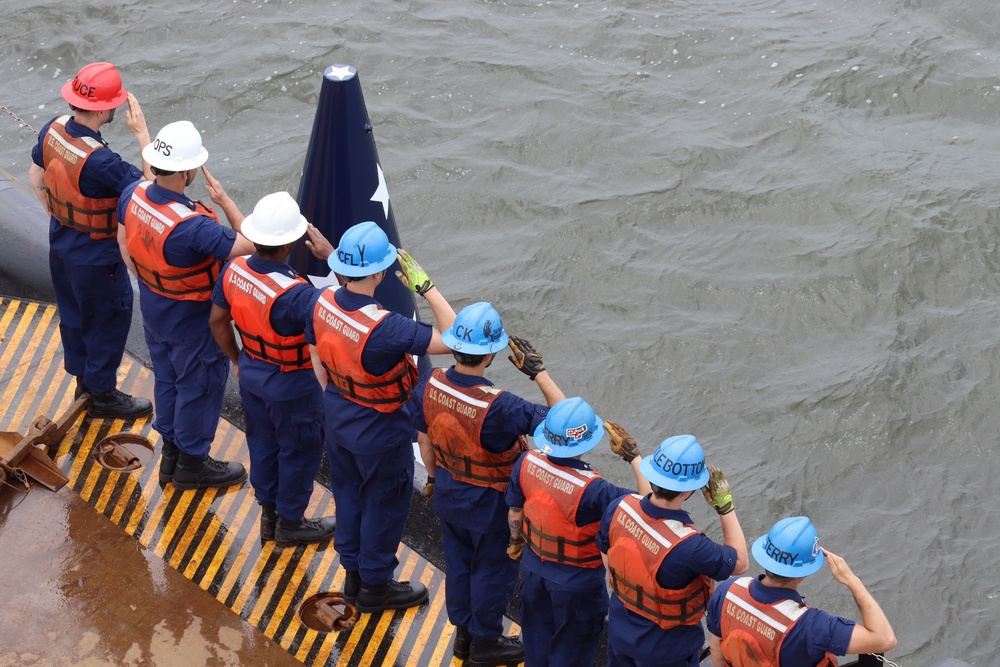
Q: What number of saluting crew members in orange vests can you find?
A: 8